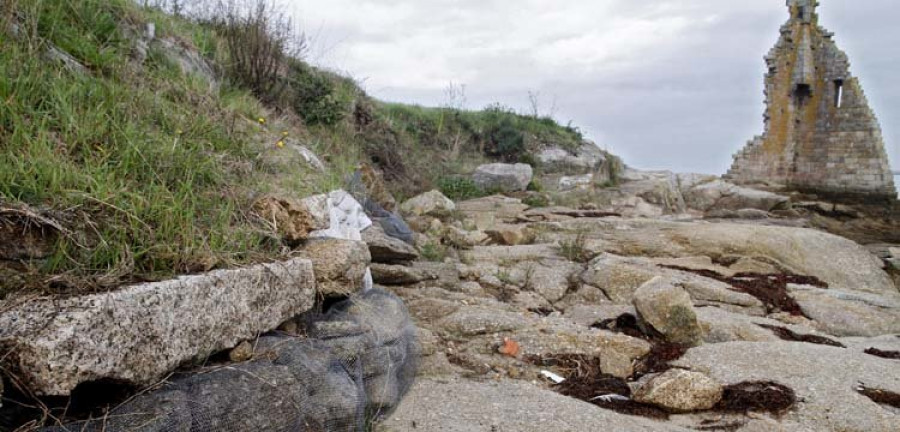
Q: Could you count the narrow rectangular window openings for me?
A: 1